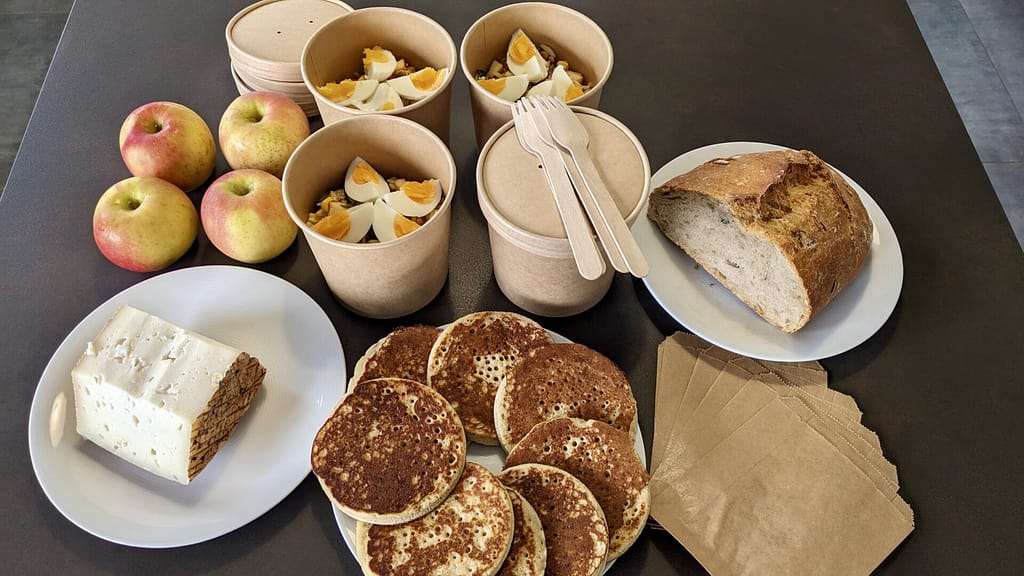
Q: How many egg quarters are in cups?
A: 12